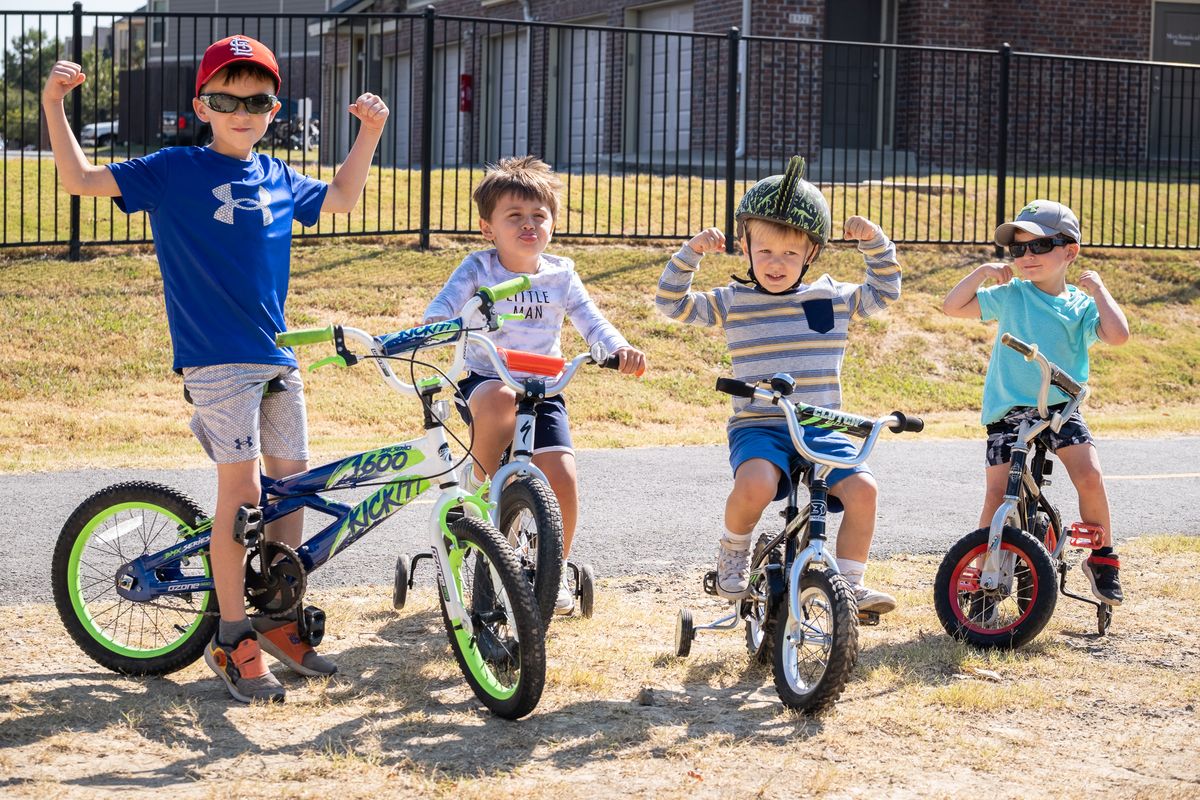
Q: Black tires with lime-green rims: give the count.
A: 2